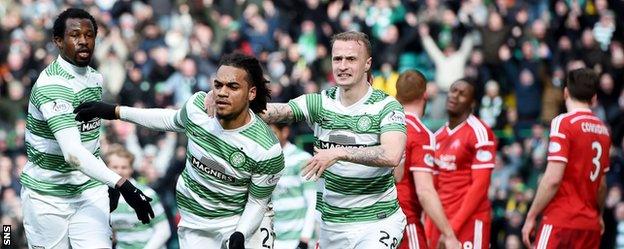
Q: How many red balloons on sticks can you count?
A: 0